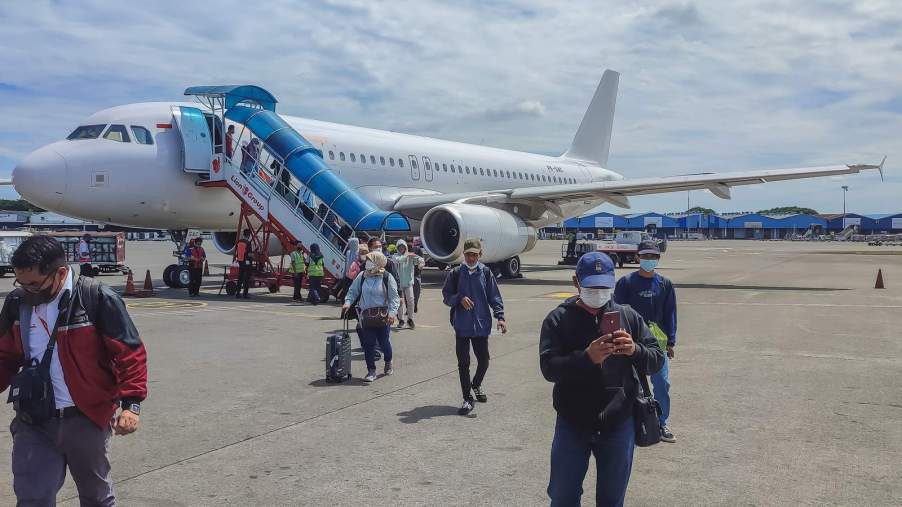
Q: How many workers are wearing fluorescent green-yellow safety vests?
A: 2